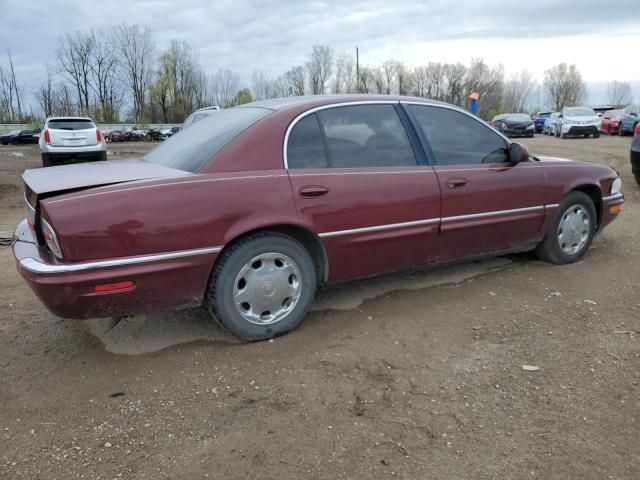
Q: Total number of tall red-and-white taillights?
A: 2